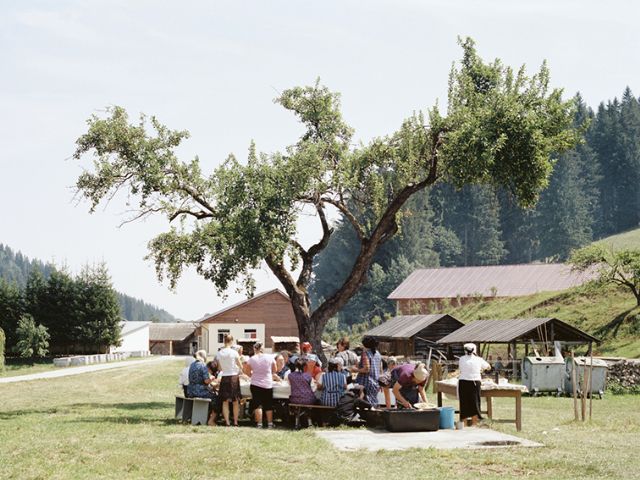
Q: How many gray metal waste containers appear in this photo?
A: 2